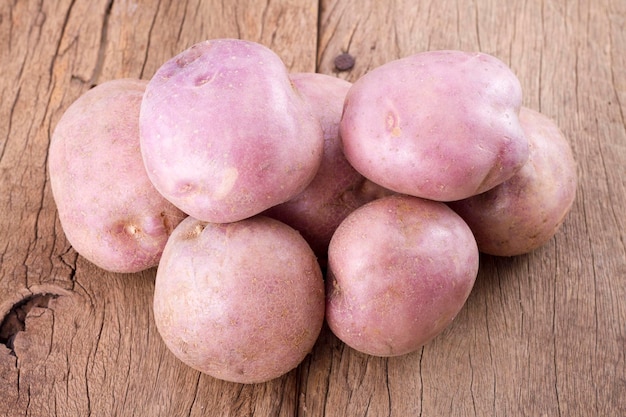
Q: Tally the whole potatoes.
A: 7